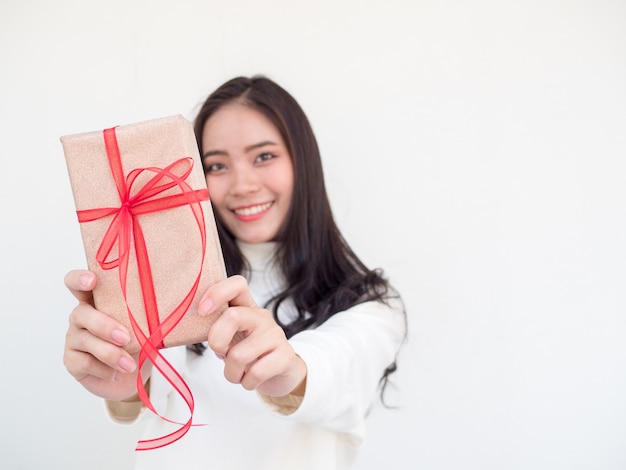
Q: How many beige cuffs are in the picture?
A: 2